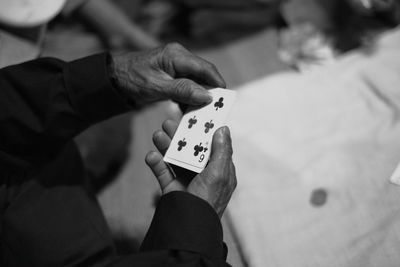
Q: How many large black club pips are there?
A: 5